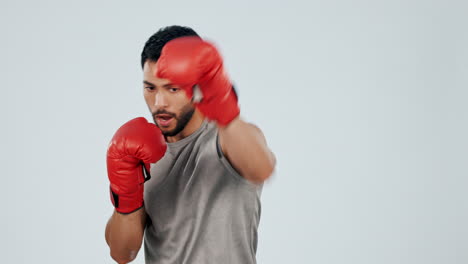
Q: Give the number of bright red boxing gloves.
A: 2